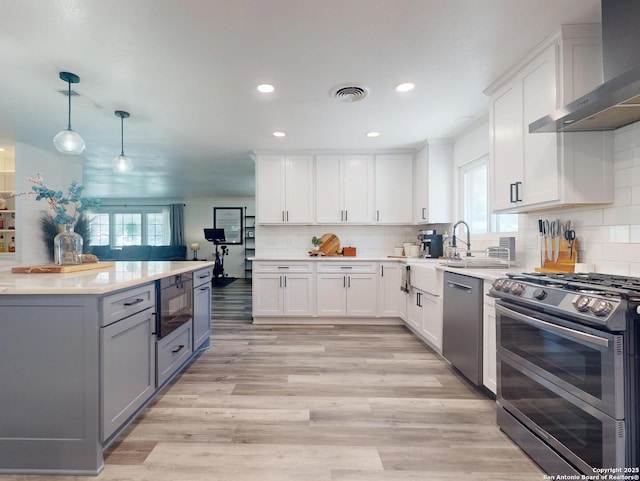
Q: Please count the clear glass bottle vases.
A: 1